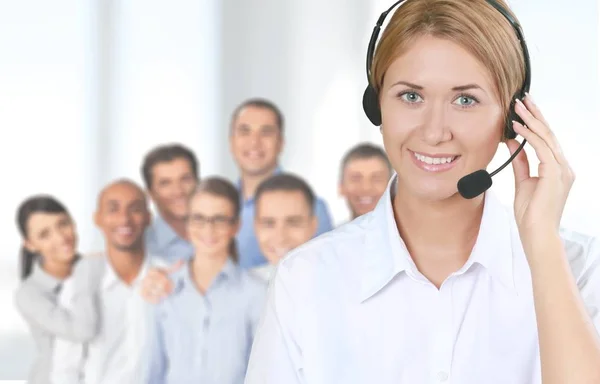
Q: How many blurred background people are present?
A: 7